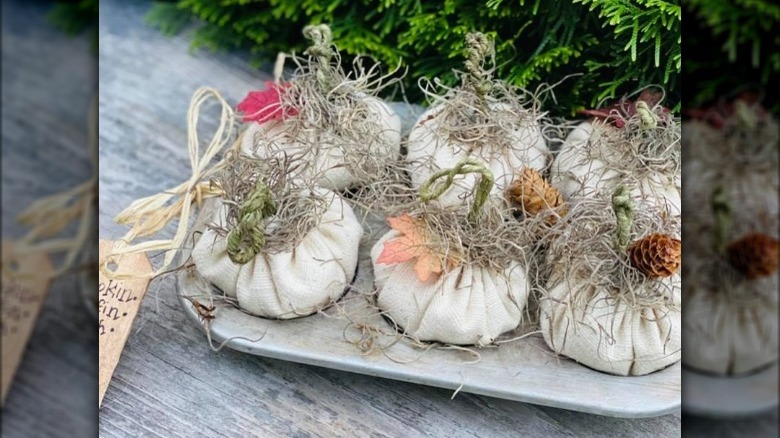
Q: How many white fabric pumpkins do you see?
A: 6